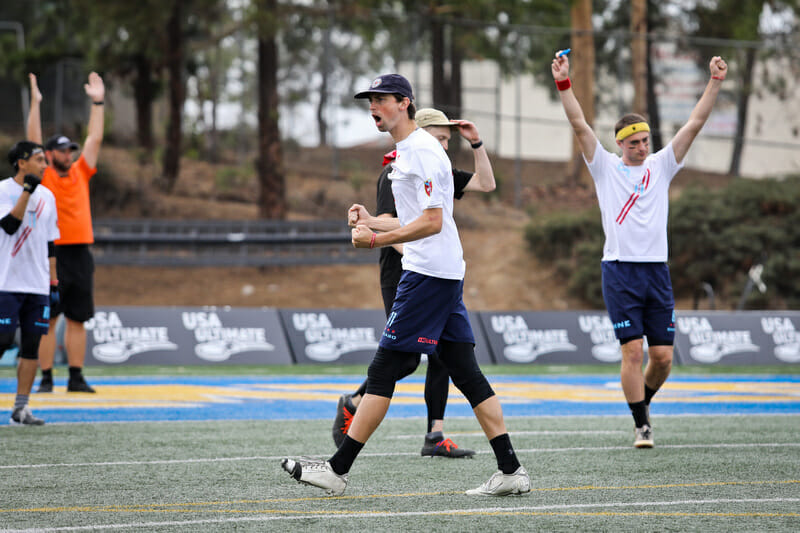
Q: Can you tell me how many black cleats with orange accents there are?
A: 2